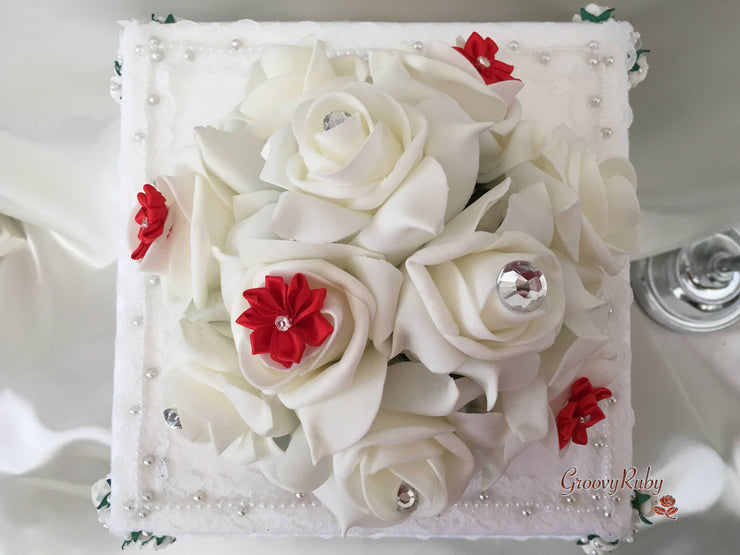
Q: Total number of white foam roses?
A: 10